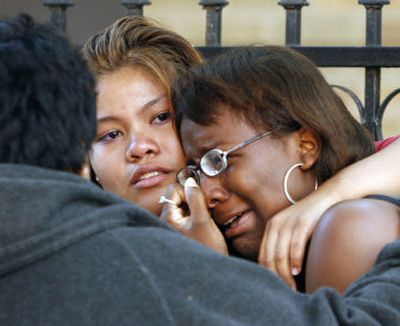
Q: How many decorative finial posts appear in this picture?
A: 5